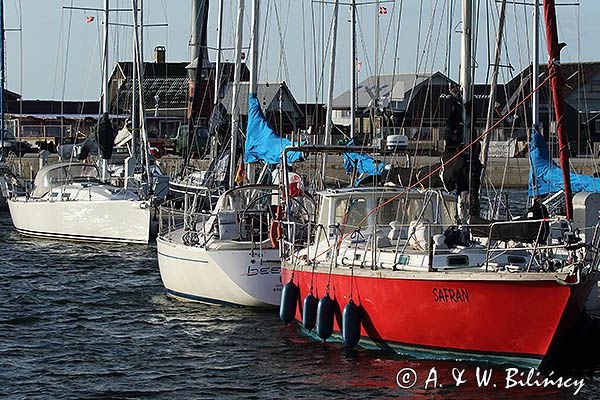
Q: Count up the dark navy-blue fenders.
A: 4